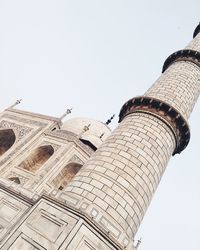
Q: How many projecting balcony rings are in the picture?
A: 3